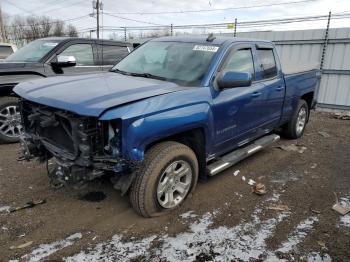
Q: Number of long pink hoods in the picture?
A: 0